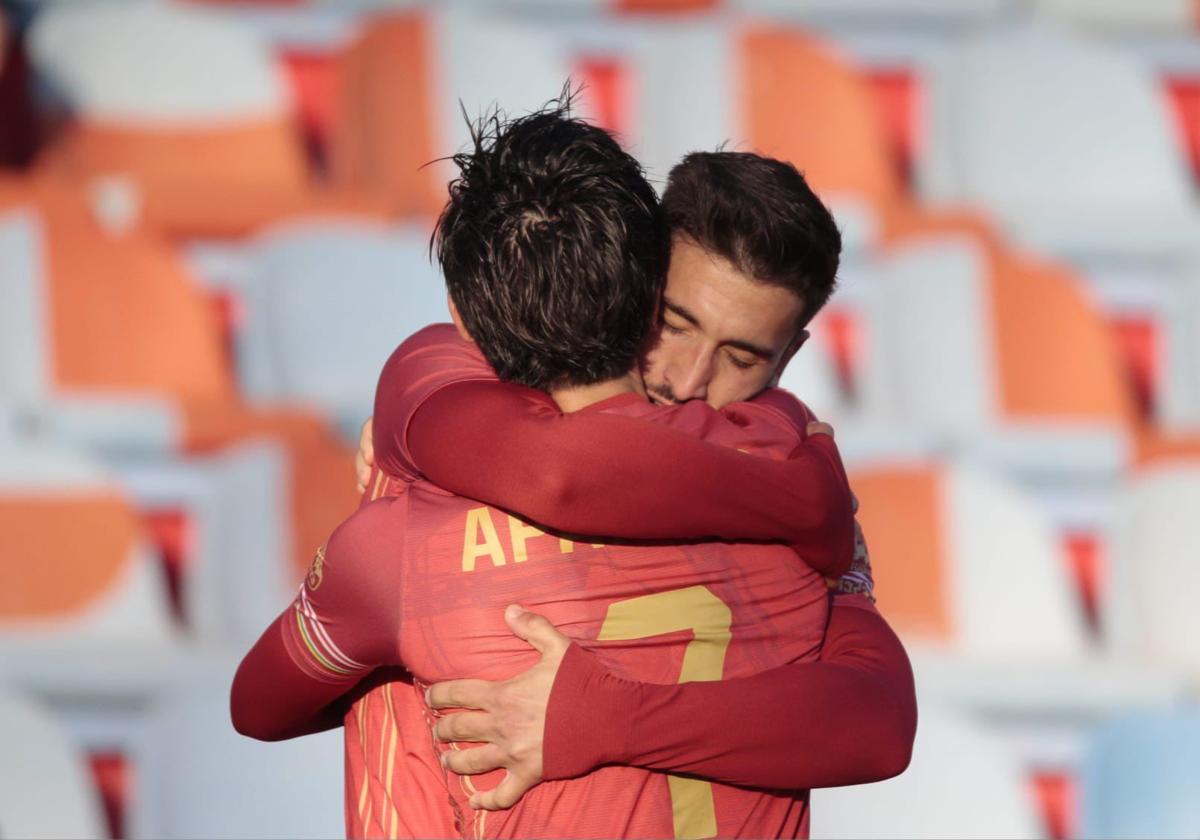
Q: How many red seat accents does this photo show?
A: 11